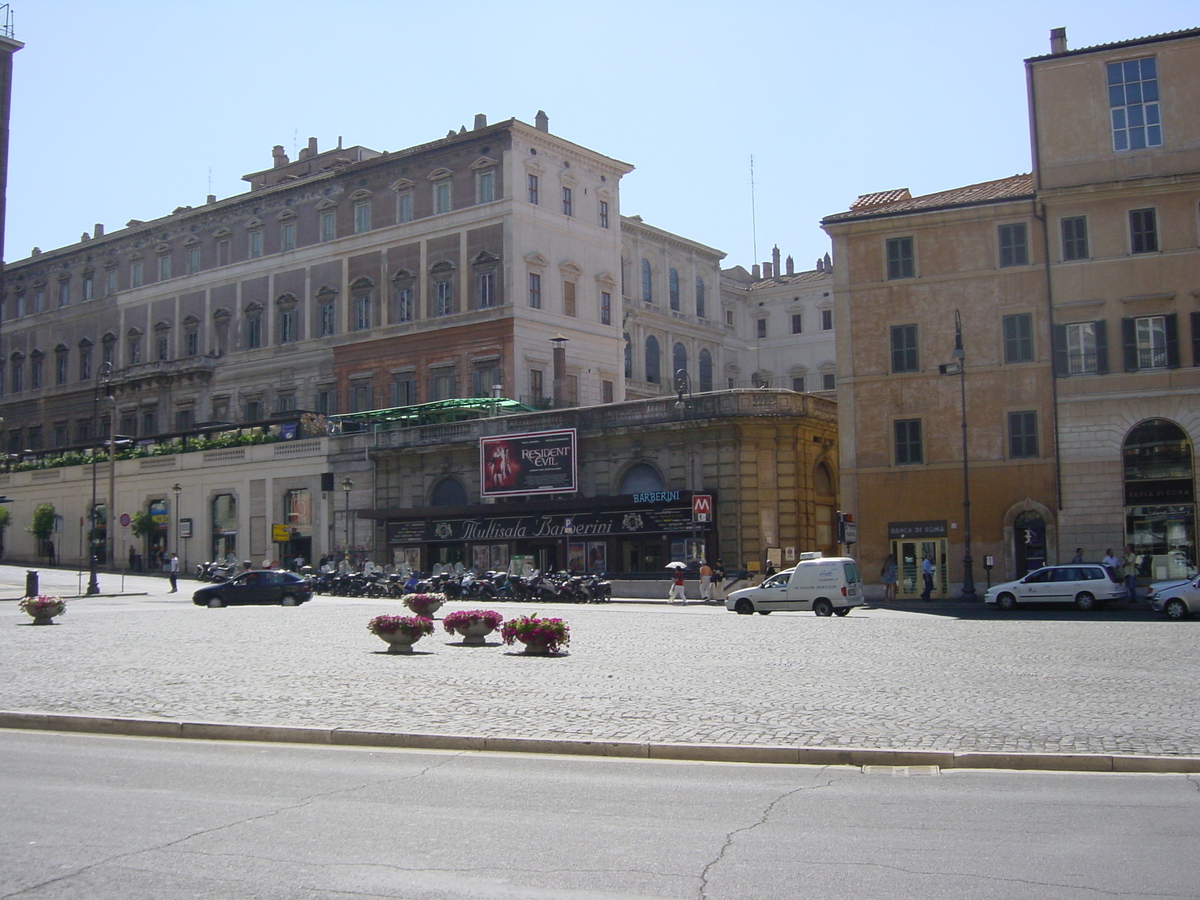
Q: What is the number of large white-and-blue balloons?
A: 0